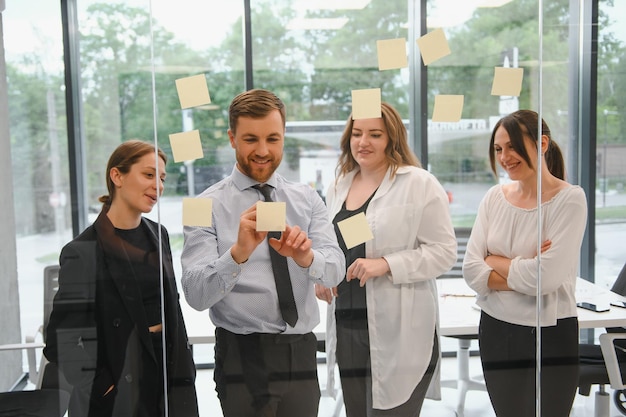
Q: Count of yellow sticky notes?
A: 10